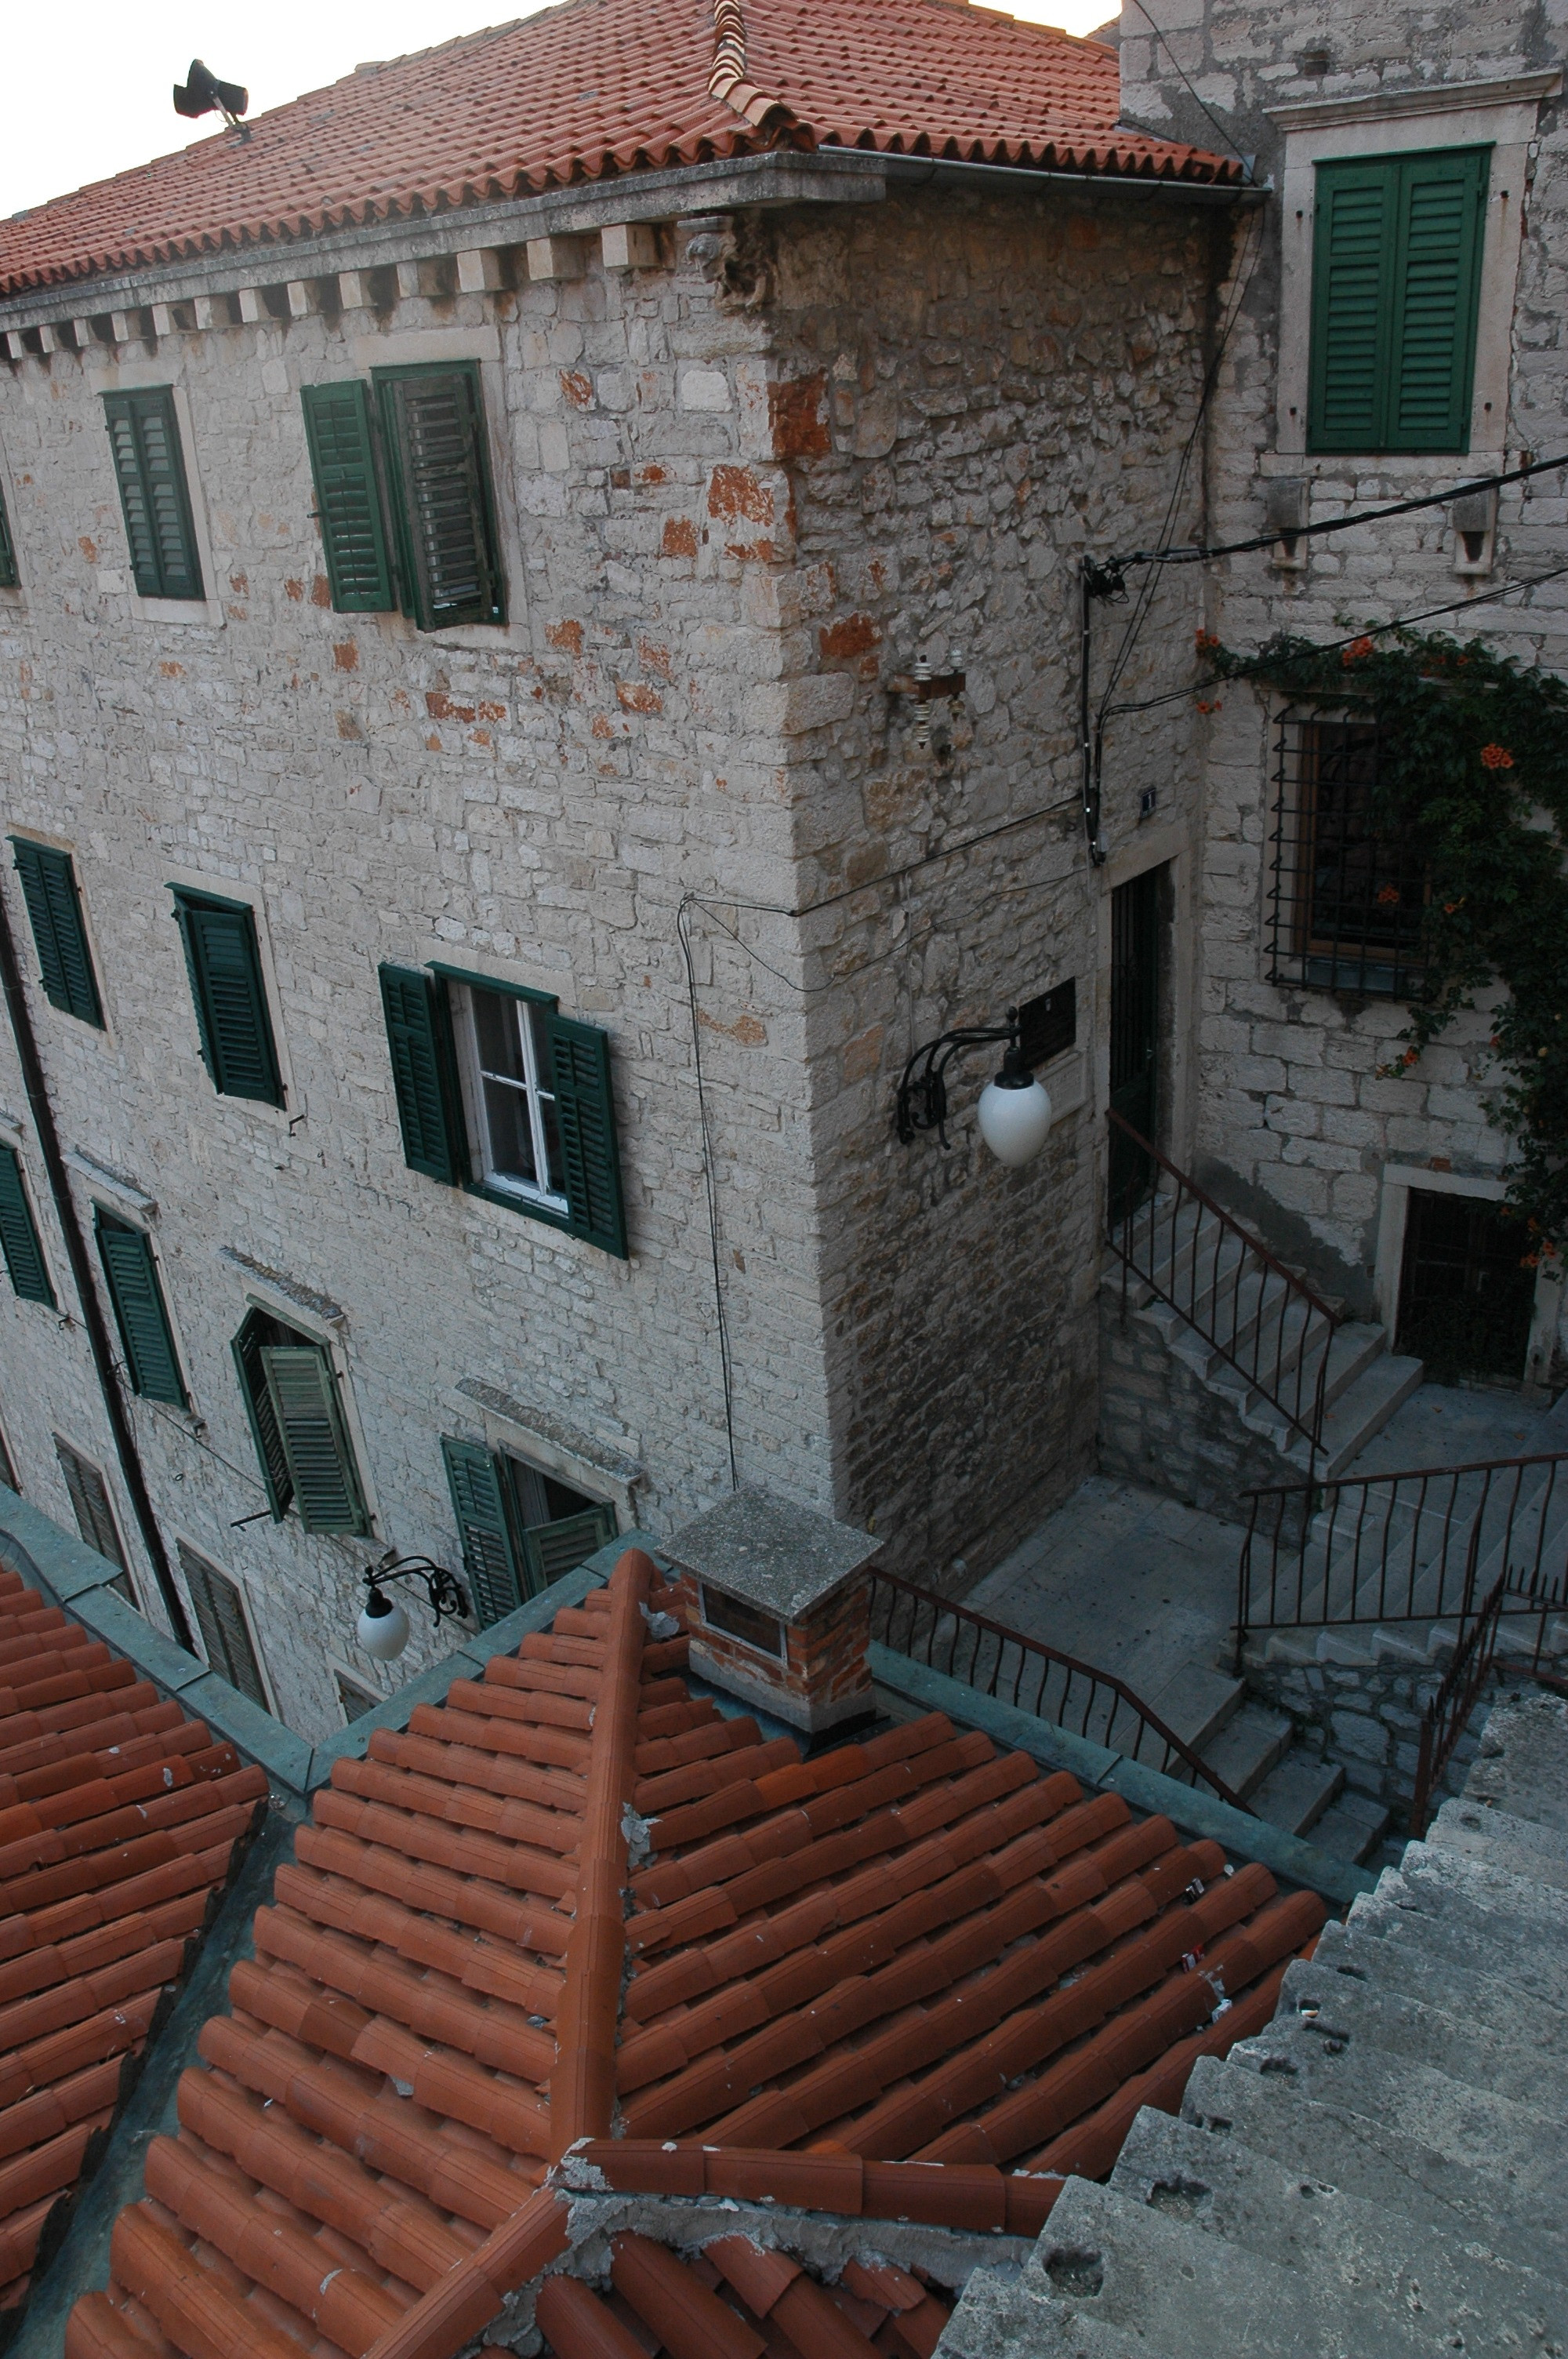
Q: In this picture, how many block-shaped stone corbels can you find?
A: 13